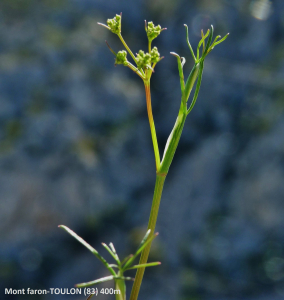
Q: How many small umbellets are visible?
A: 5